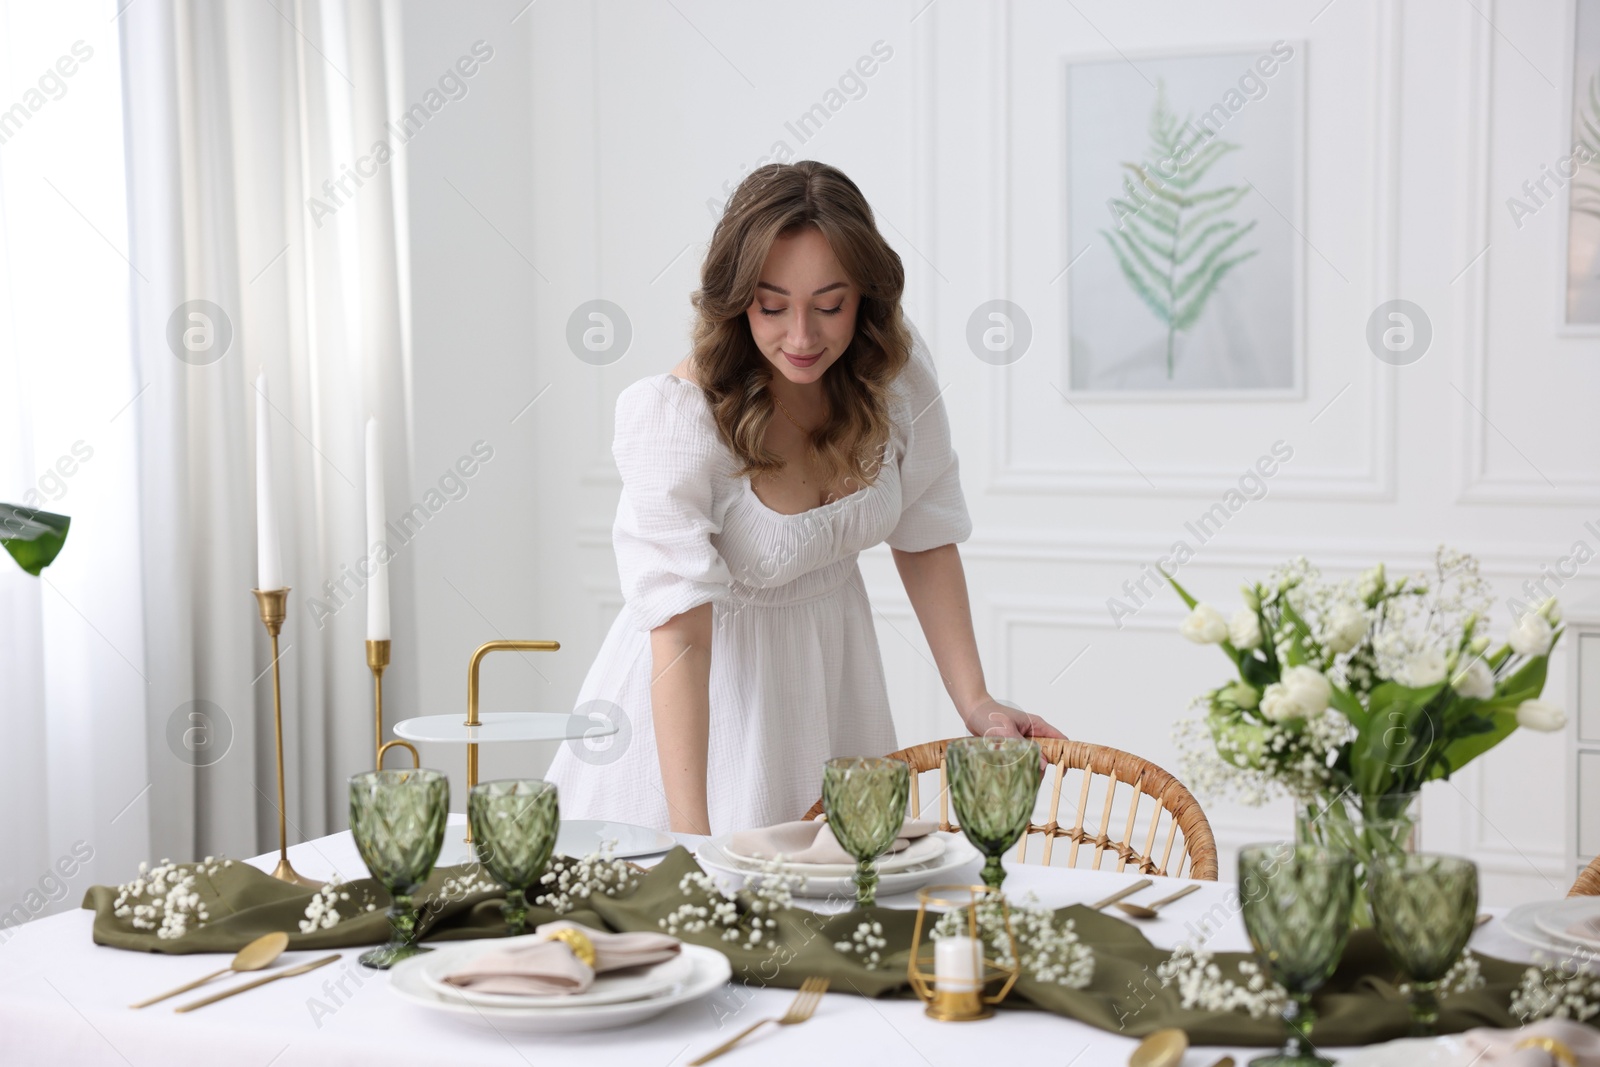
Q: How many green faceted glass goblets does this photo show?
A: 6